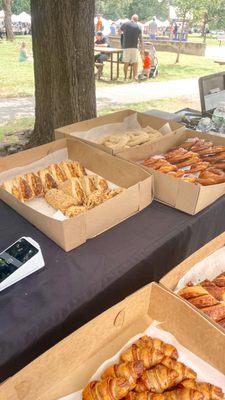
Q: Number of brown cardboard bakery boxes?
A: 5